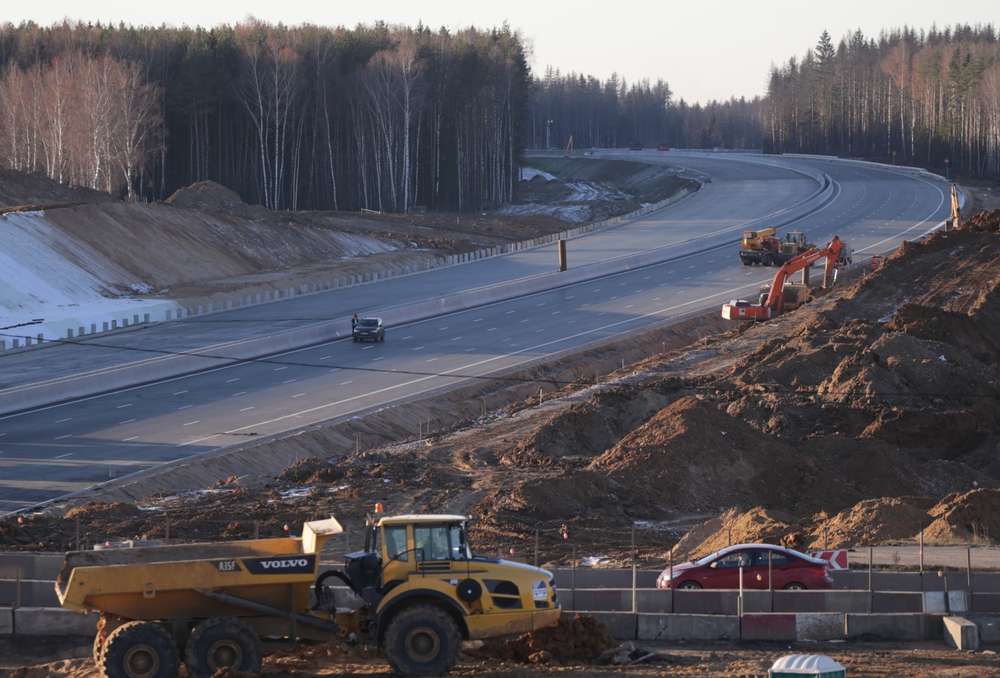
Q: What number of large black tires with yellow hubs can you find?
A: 3